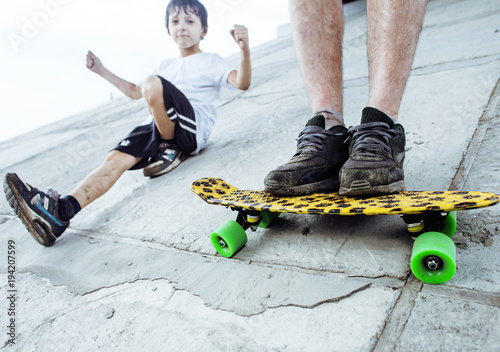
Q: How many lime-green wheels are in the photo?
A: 4